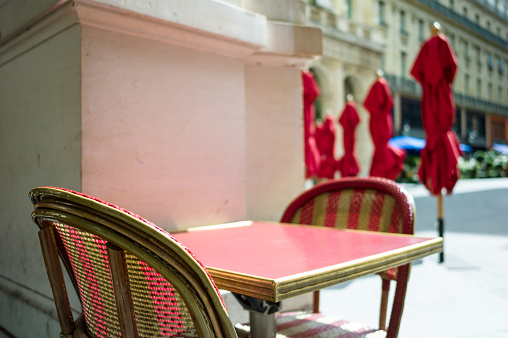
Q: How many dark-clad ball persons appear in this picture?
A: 0